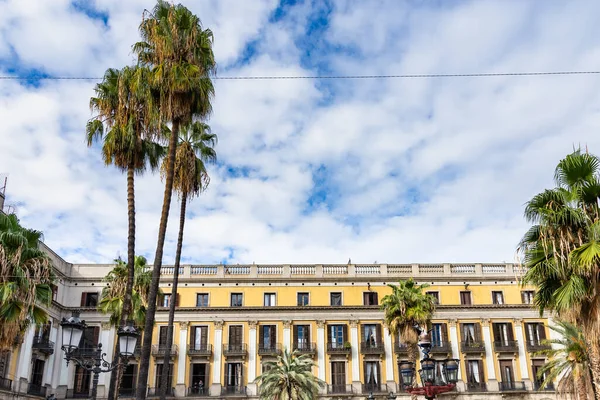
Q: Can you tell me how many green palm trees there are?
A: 9